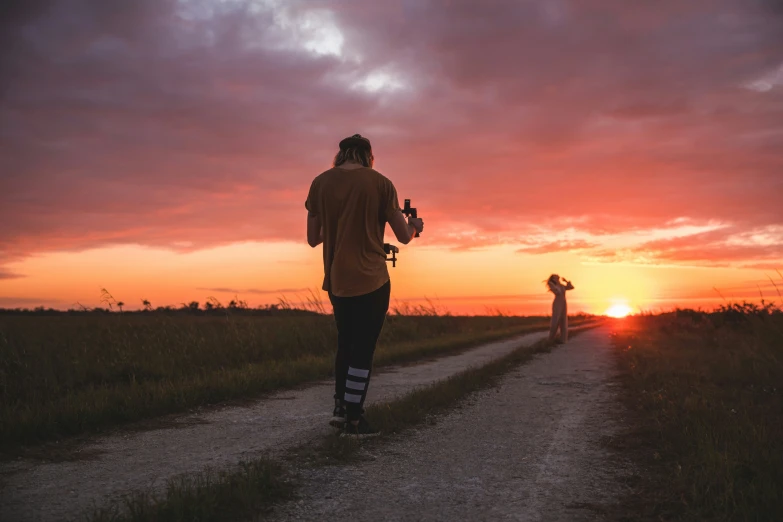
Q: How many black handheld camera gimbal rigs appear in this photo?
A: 1